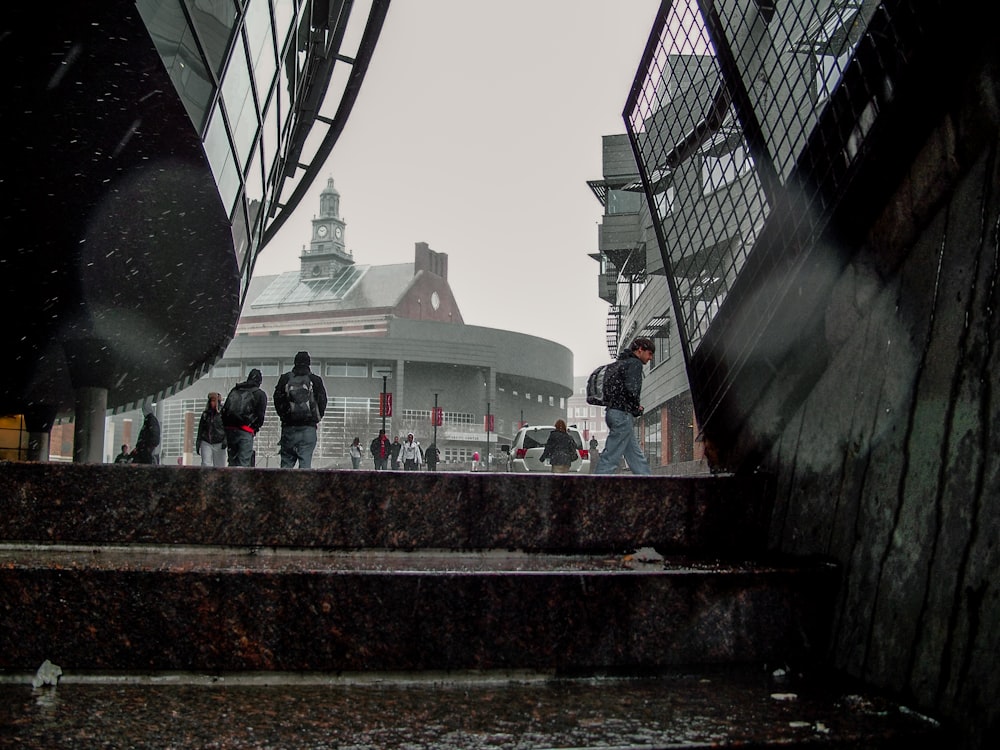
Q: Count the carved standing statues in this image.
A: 0